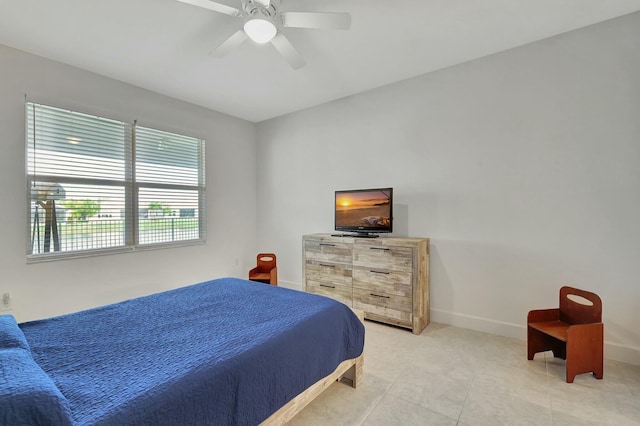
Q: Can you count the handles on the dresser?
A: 6